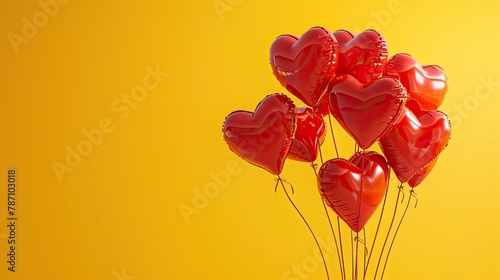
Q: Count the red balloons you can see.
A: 9